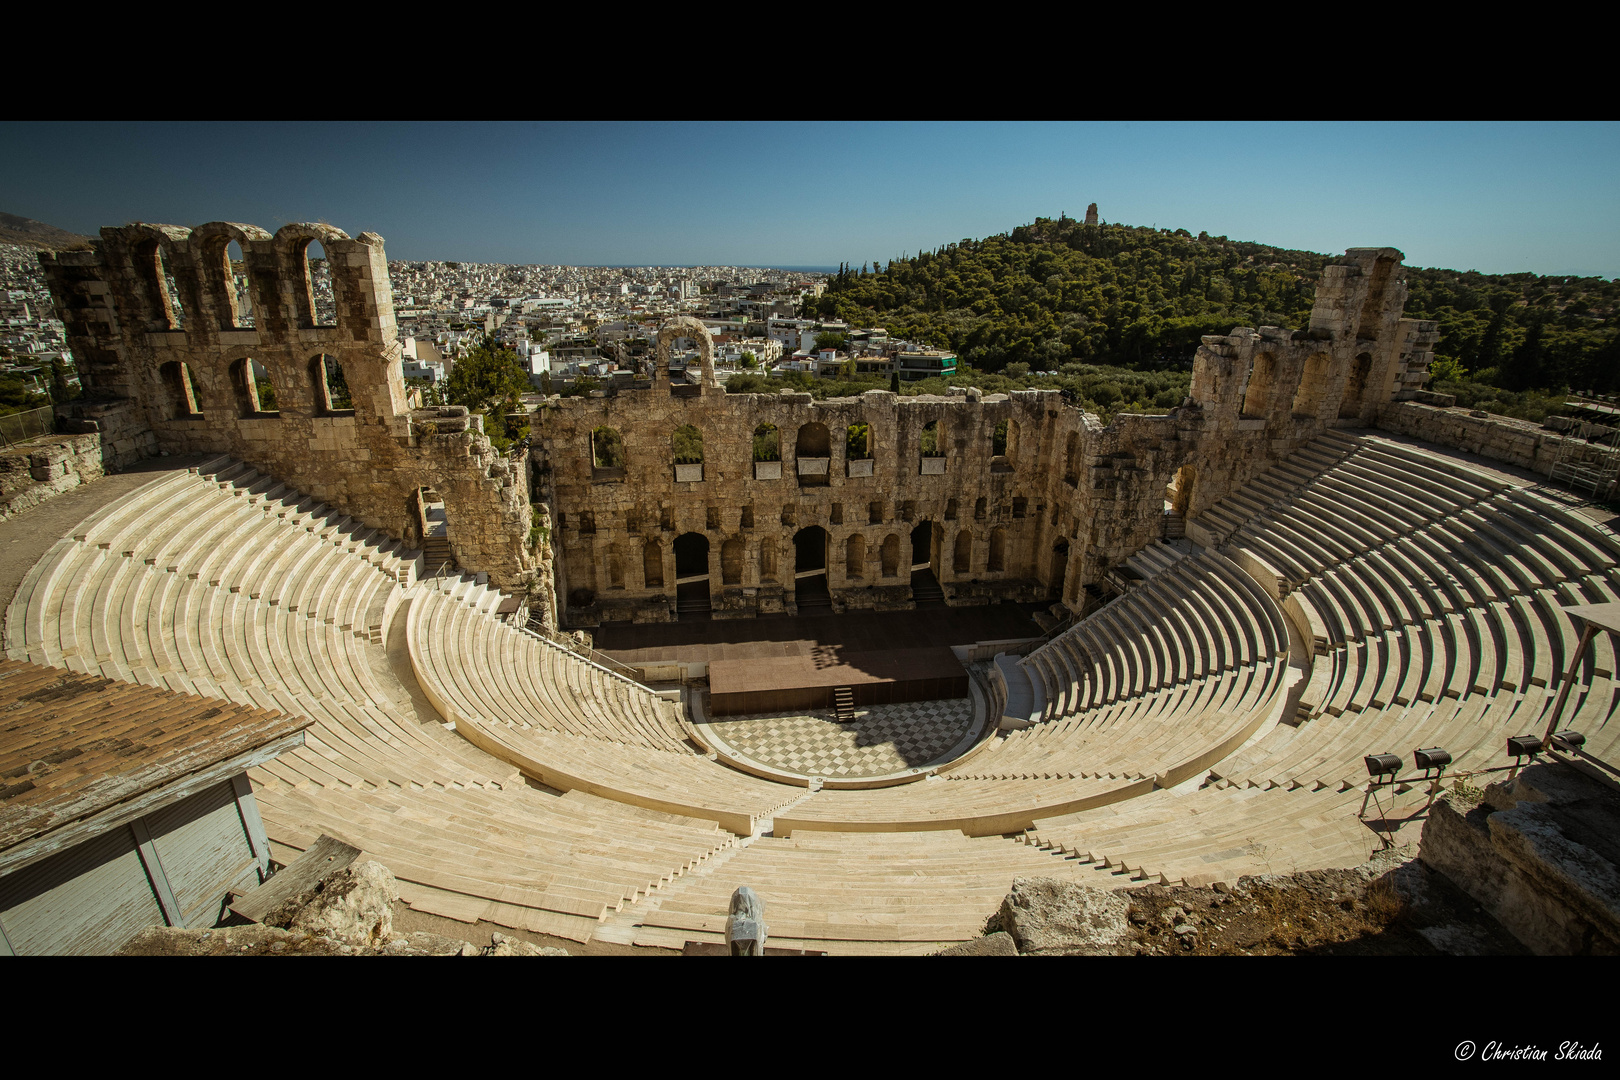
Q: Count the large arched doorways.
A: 3